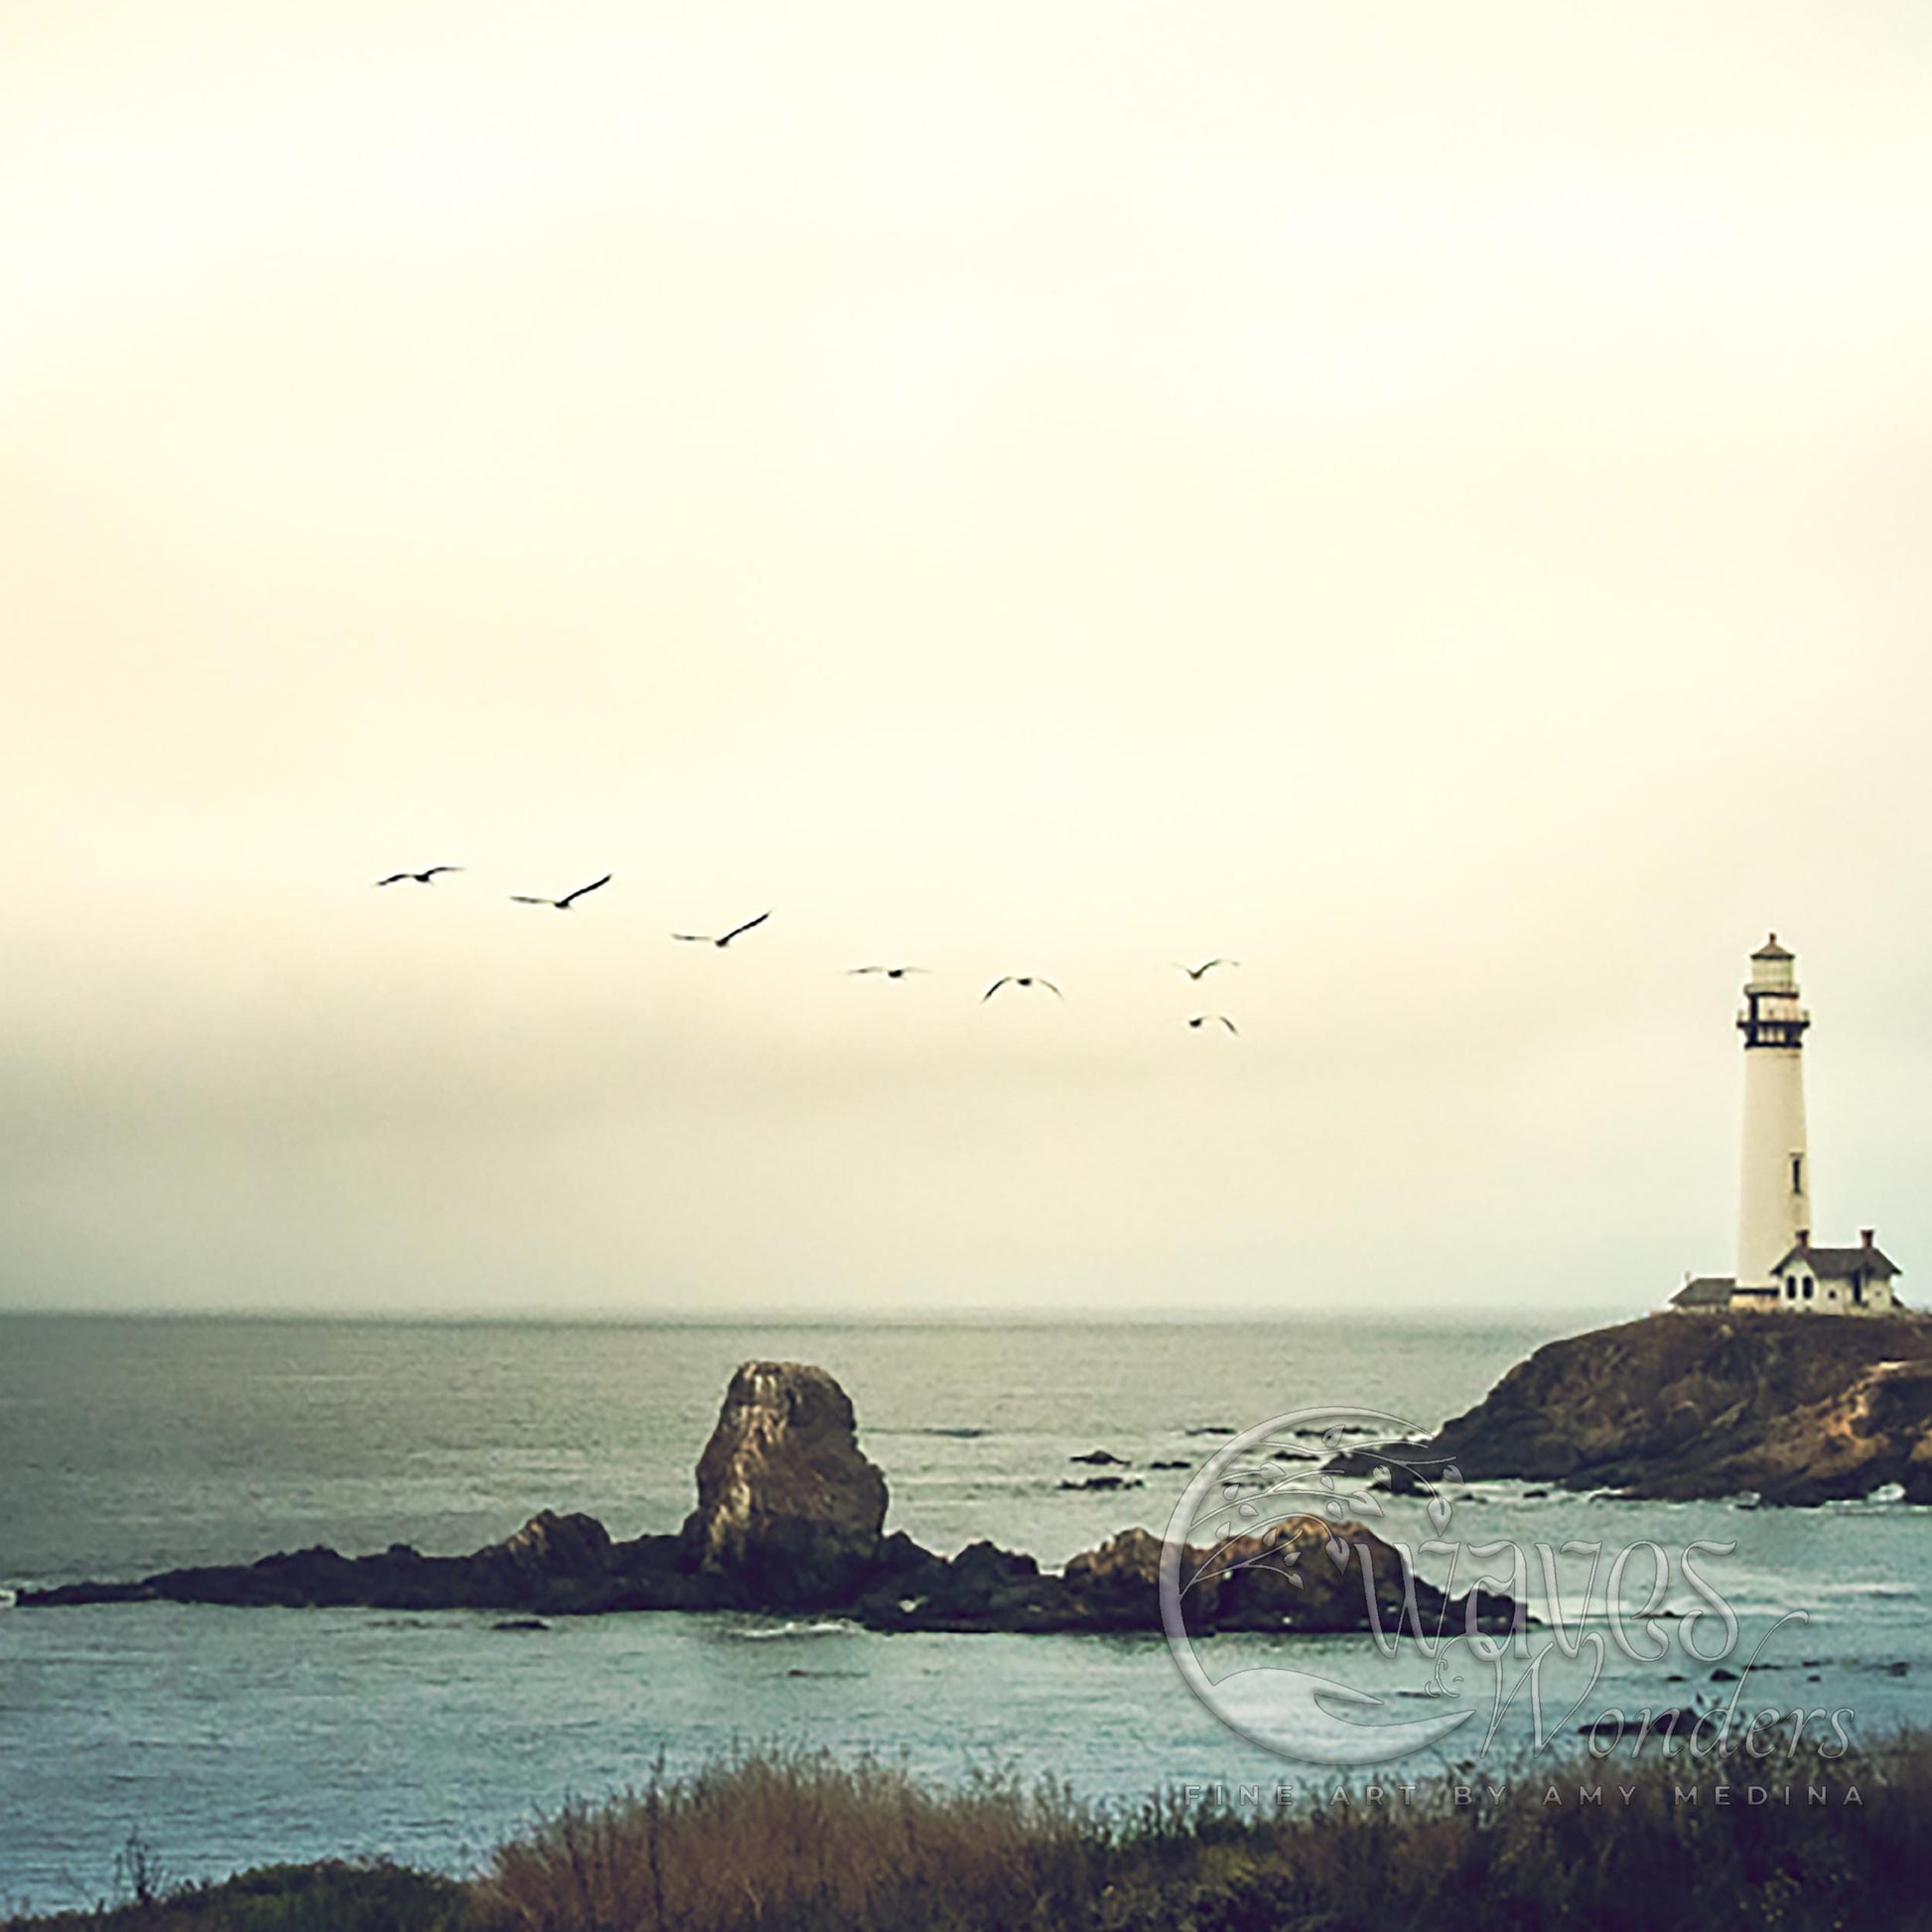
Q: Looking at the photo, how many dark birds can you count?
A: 7